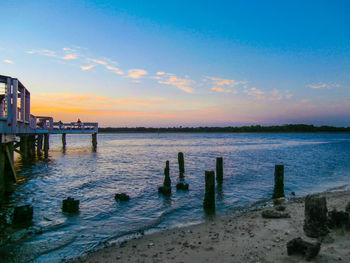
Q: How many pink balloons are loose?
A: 0